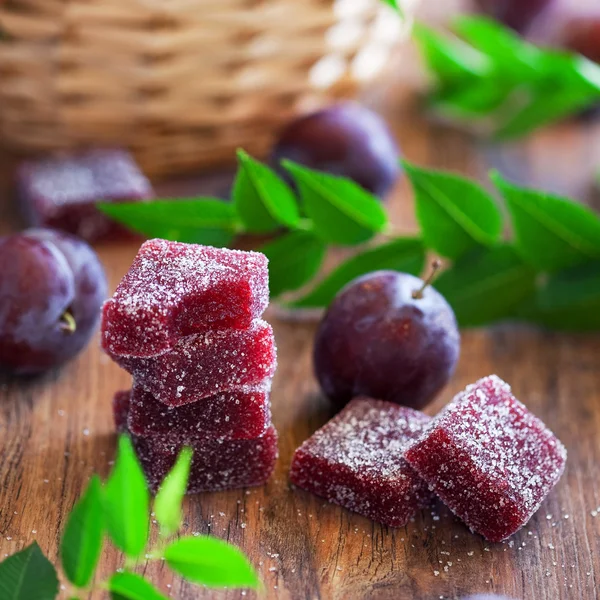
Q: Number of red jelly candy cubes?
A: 7